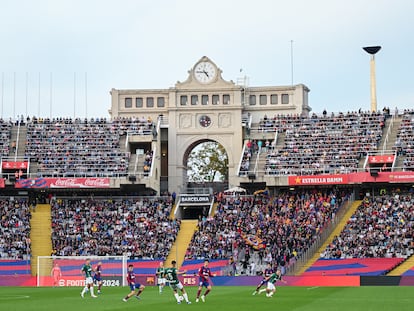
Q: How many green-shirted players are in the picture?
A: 4